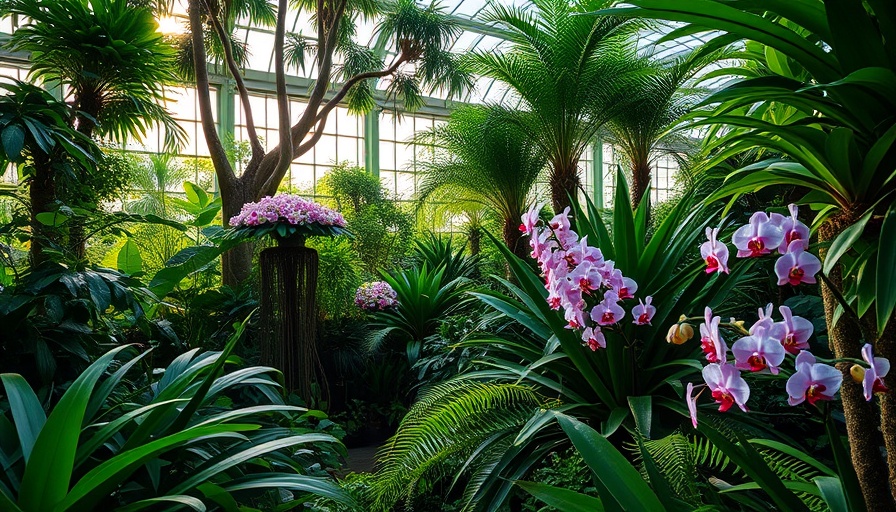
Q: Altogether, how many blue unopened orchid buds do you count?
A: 0